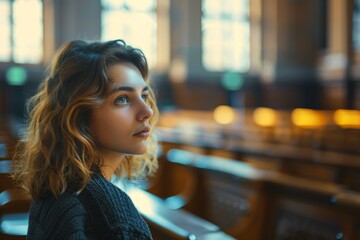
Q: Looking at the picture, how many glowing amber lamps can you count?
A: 4